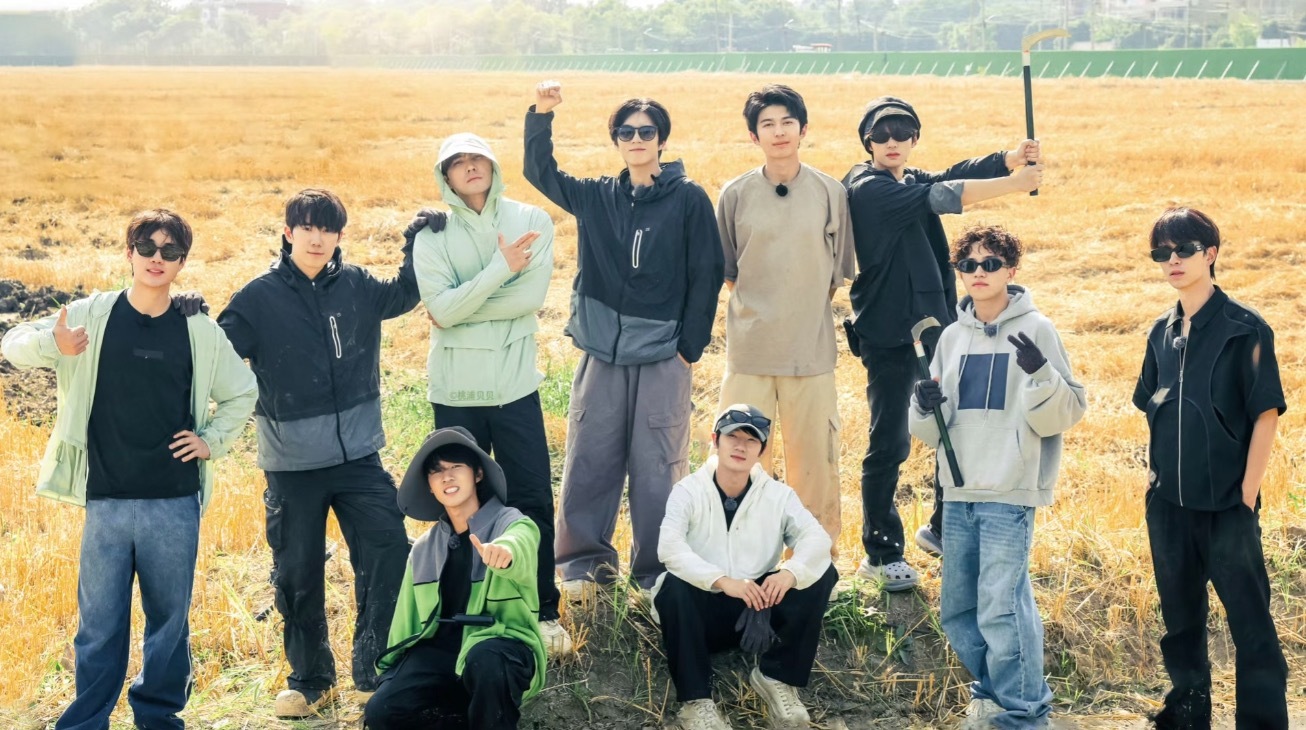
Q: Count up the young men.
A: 10